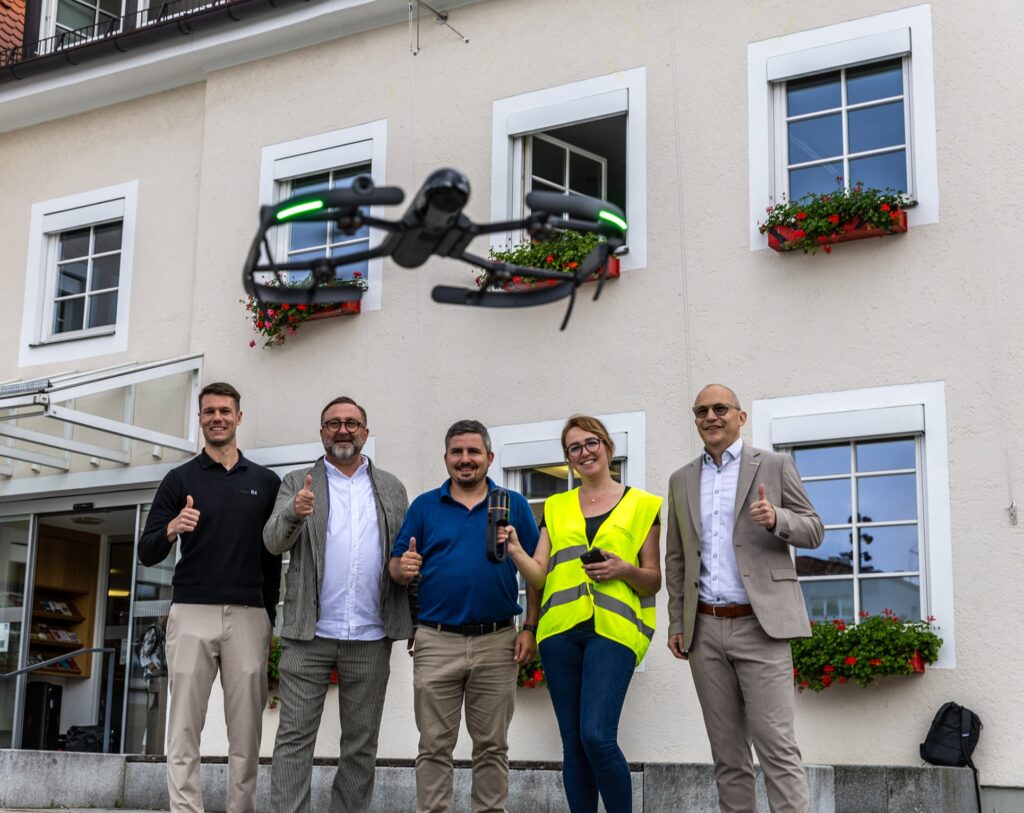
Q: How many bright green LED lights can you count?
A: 2